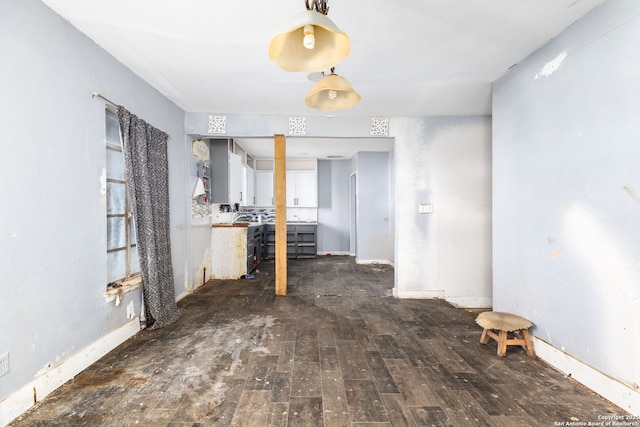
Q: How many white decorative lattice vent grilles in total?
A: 3